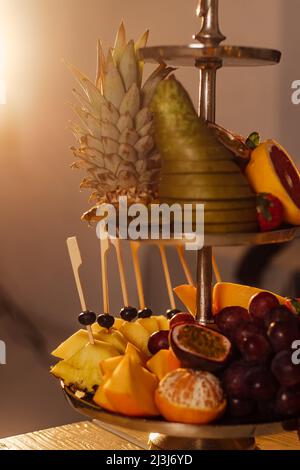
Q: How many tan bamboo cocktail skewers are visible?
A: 7